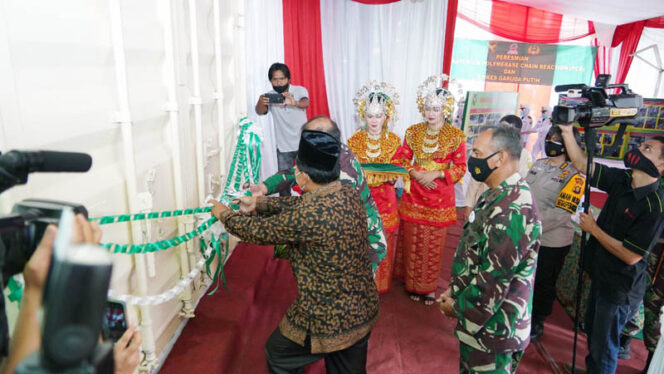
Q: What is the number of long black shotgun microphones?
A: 2